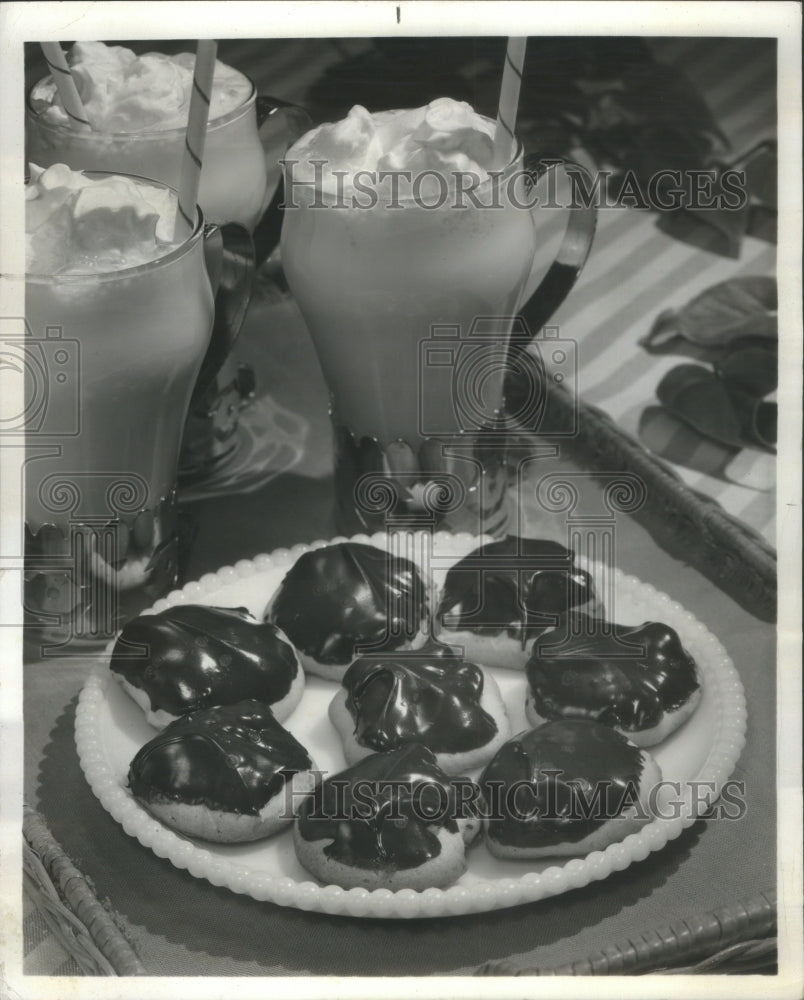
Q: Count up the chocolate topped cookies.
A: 8